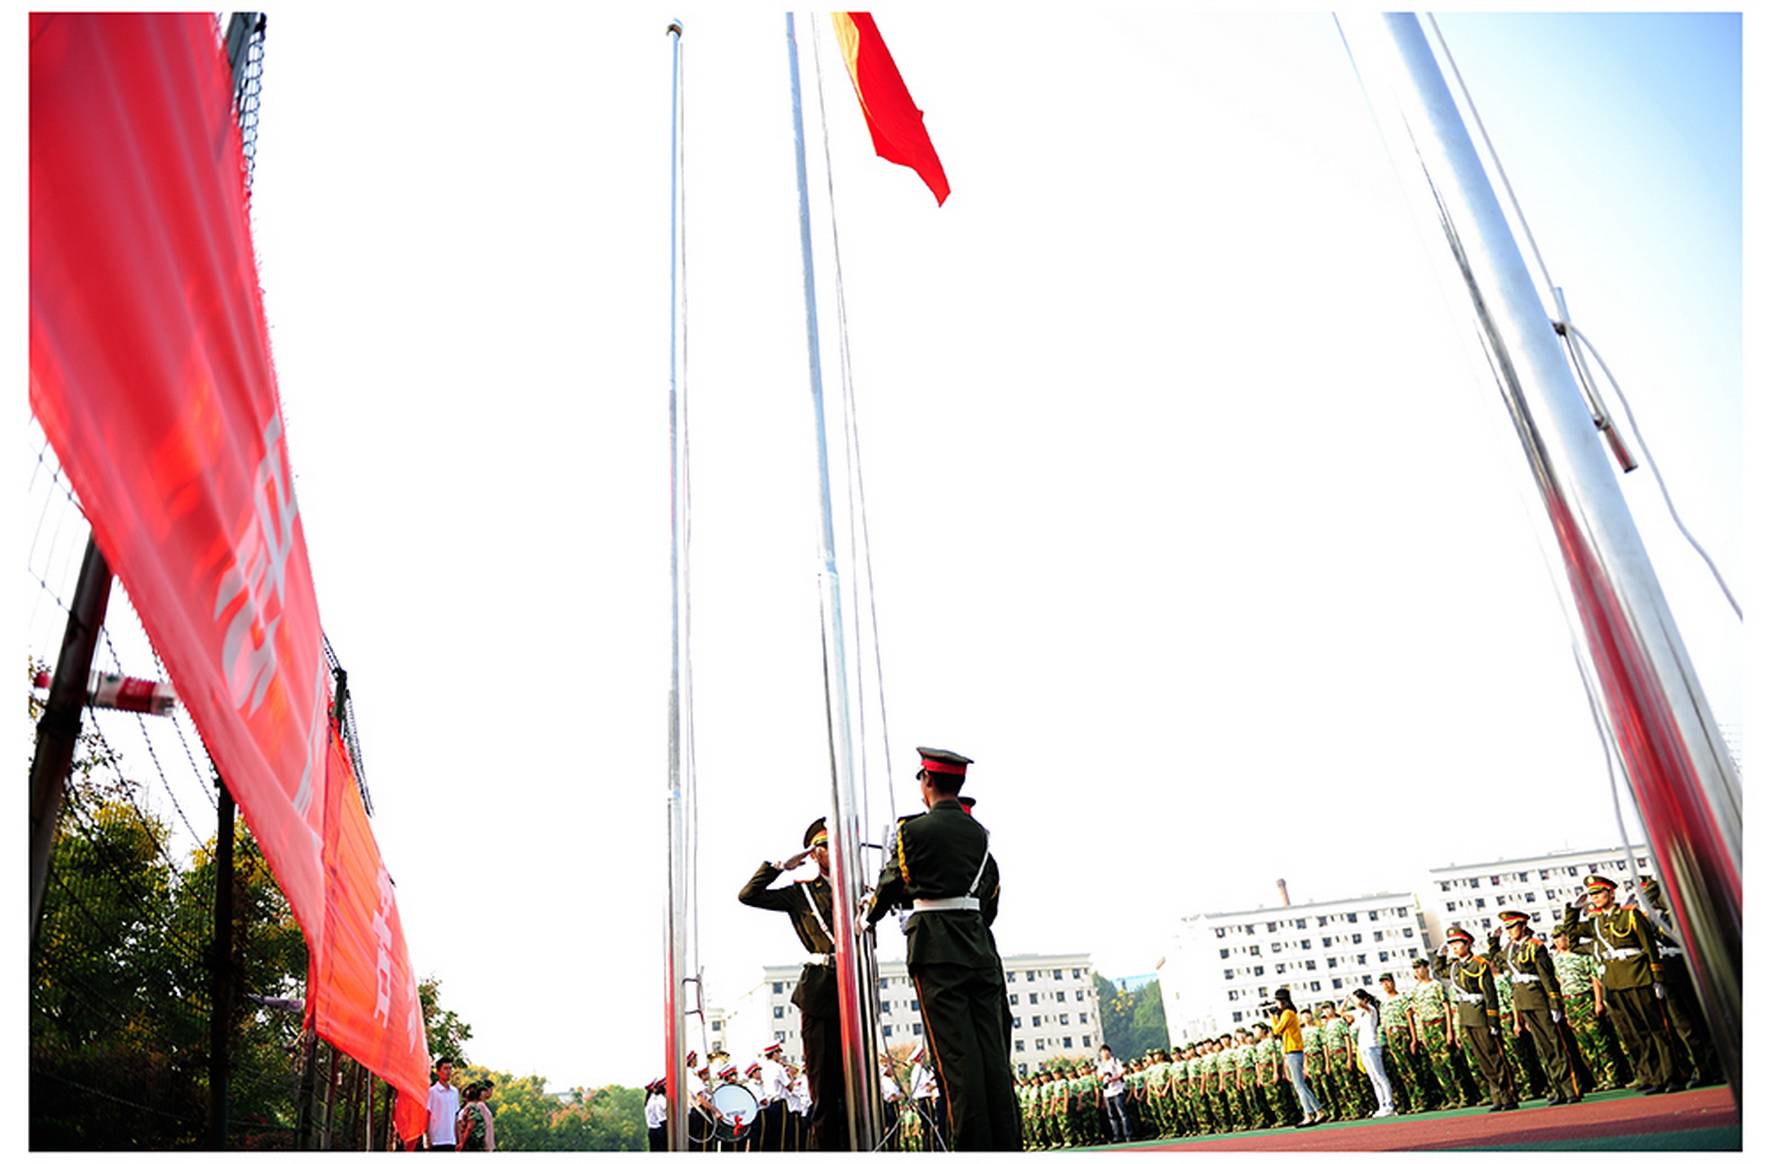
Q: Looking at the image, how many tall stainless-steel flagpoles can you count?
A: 3